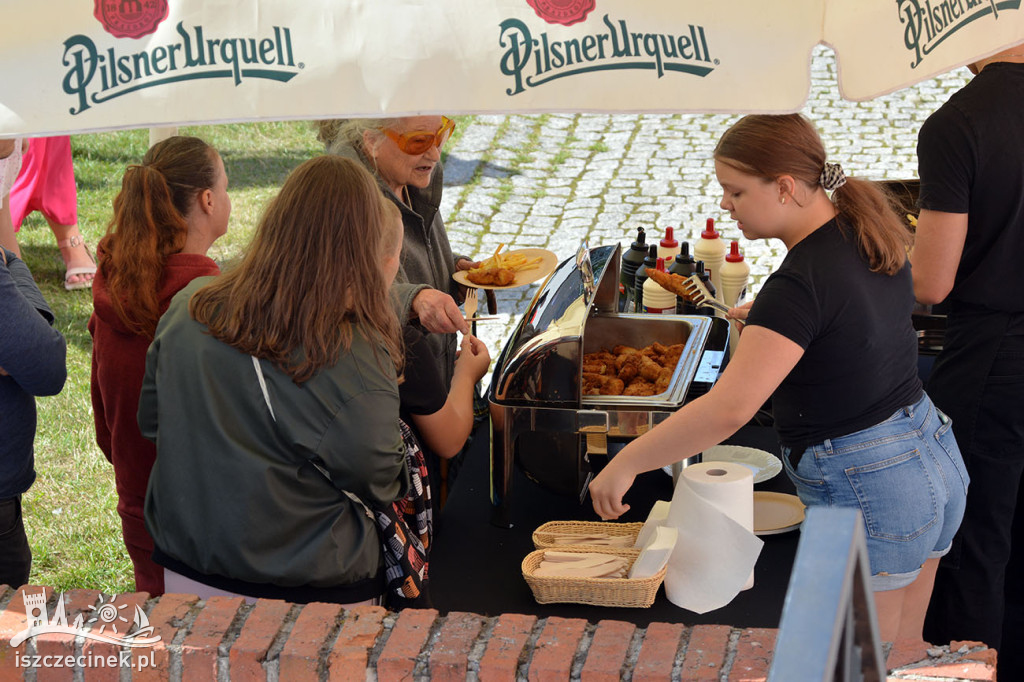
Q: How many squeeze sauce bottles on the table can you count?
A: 8